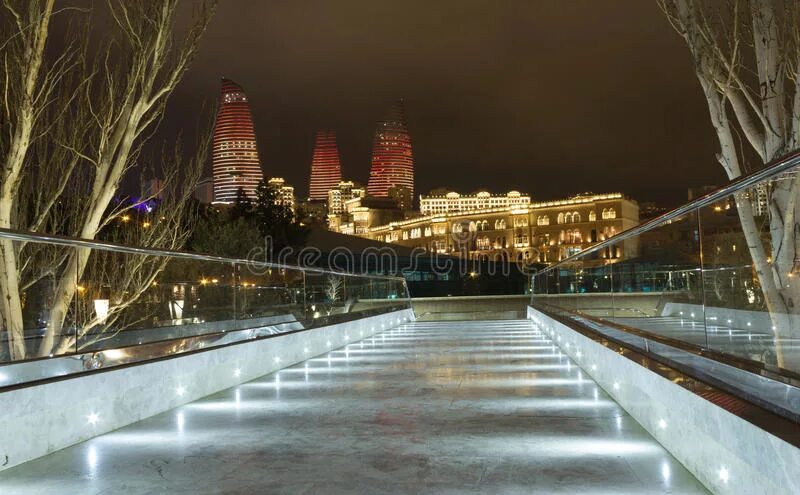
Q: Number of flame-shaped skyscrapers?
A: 3